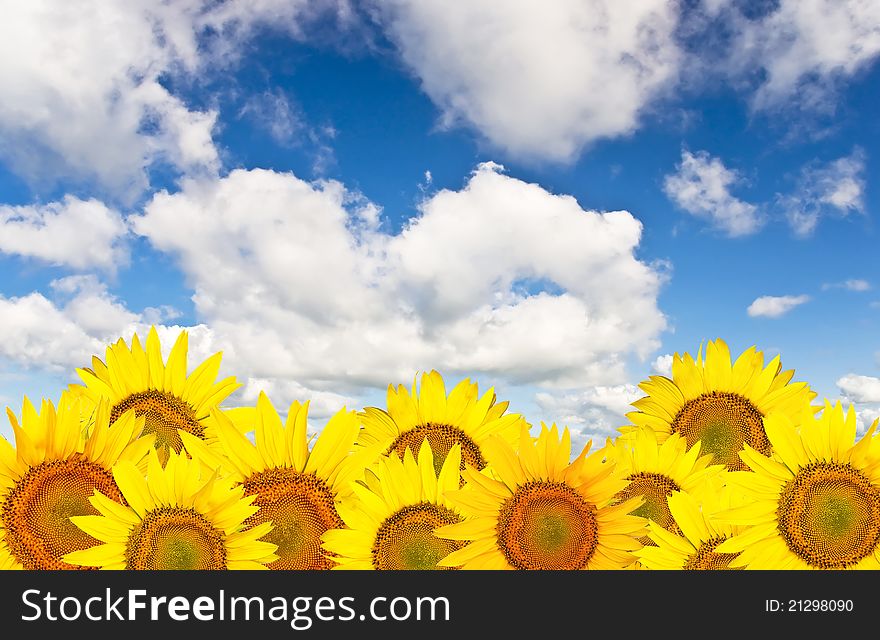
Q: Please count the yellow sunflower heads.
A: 11